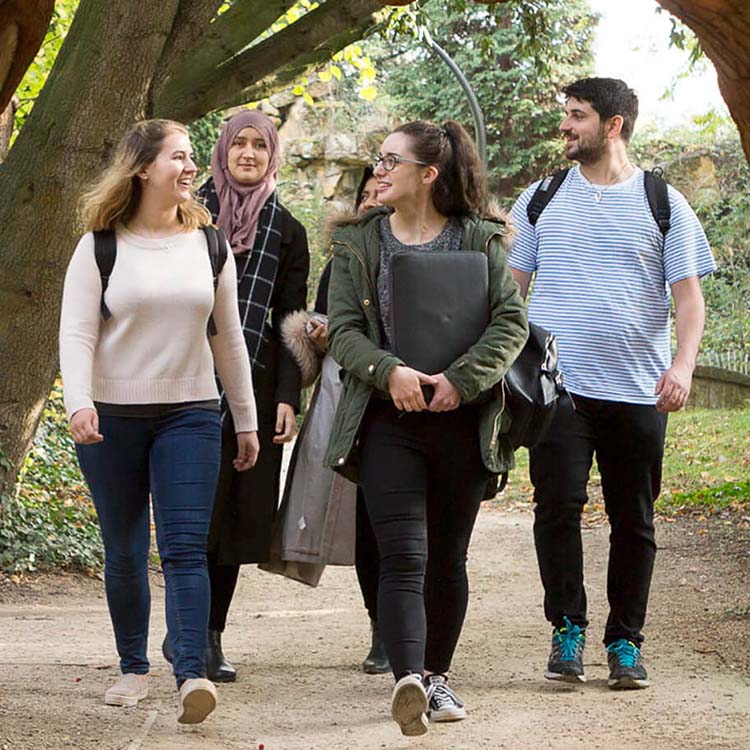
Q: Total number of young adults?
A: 5